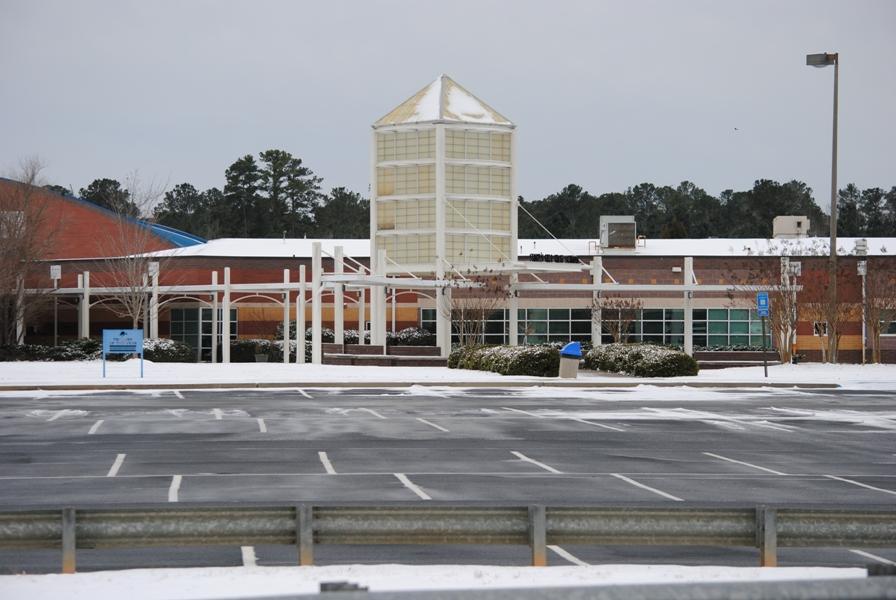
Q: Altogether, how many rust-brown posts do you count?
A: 4